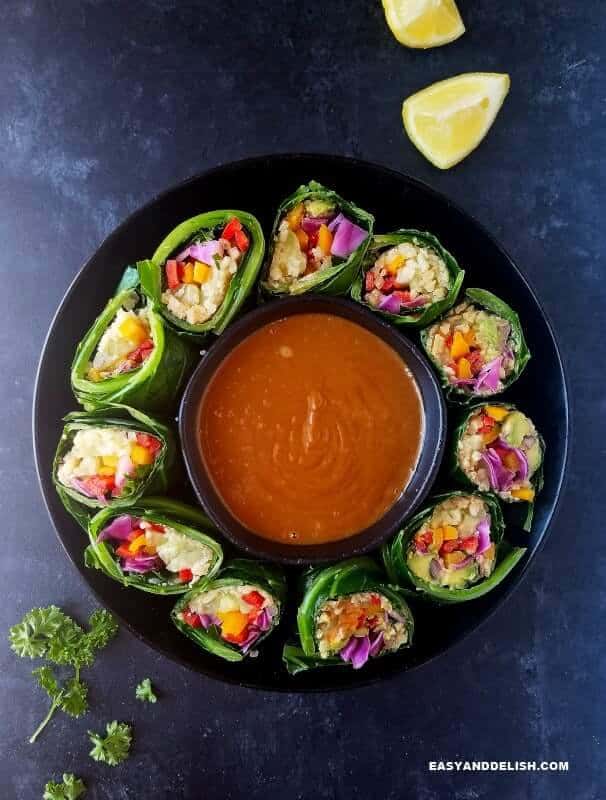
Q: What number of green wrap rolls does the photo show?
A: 11